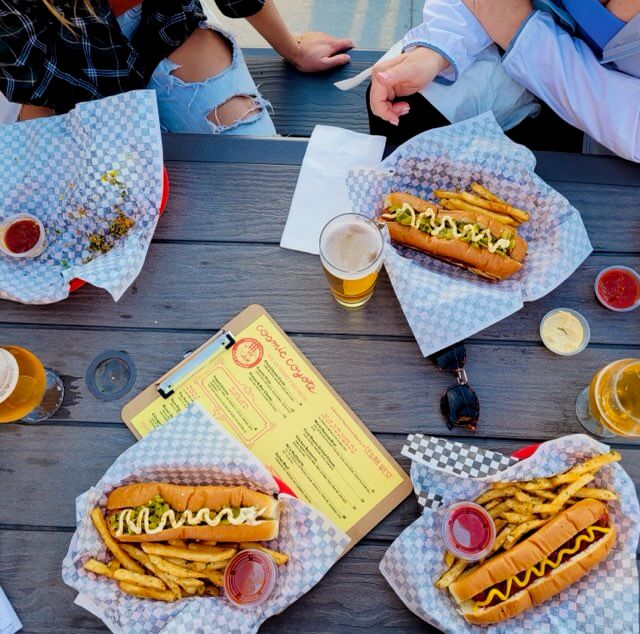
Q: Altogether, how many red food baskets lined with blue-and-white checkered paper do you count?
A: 4